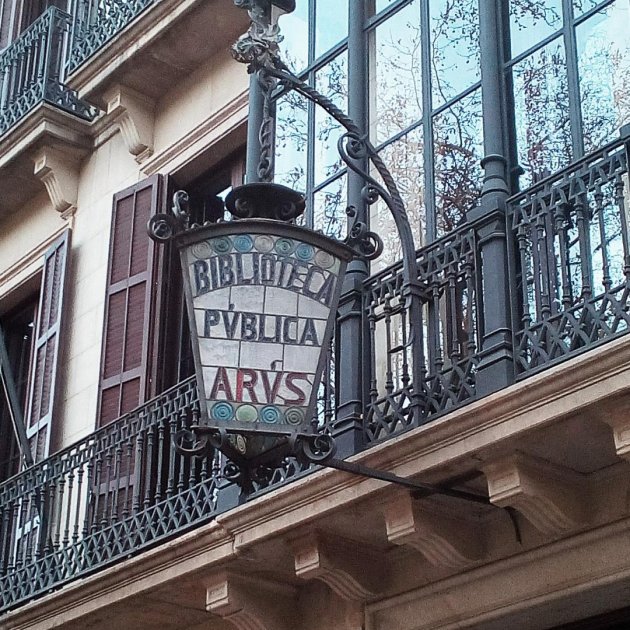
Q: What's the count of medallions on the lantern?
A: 11